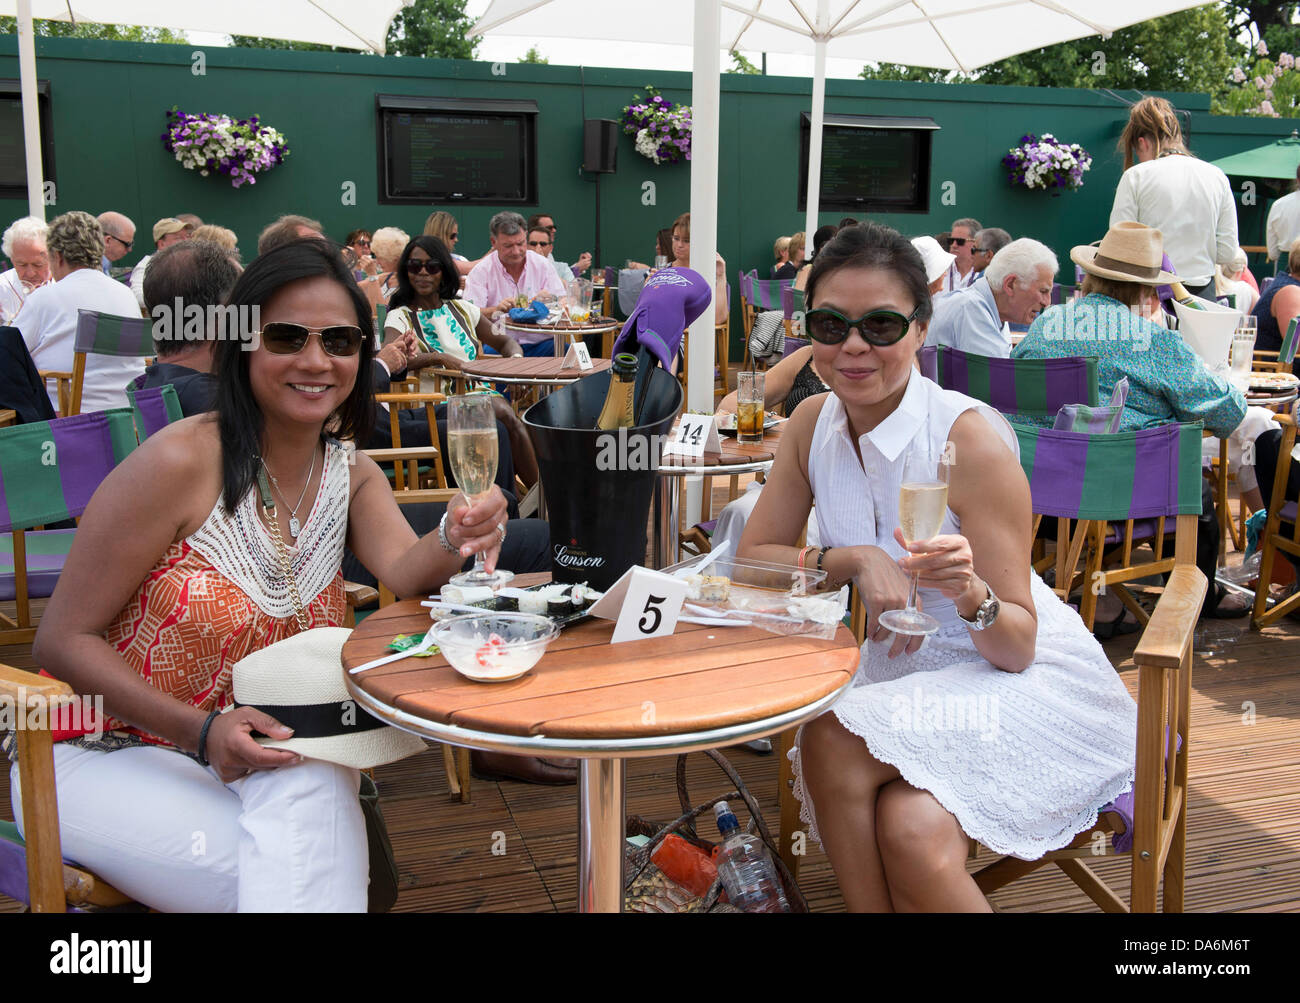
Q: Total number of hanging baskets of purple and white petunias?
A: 3